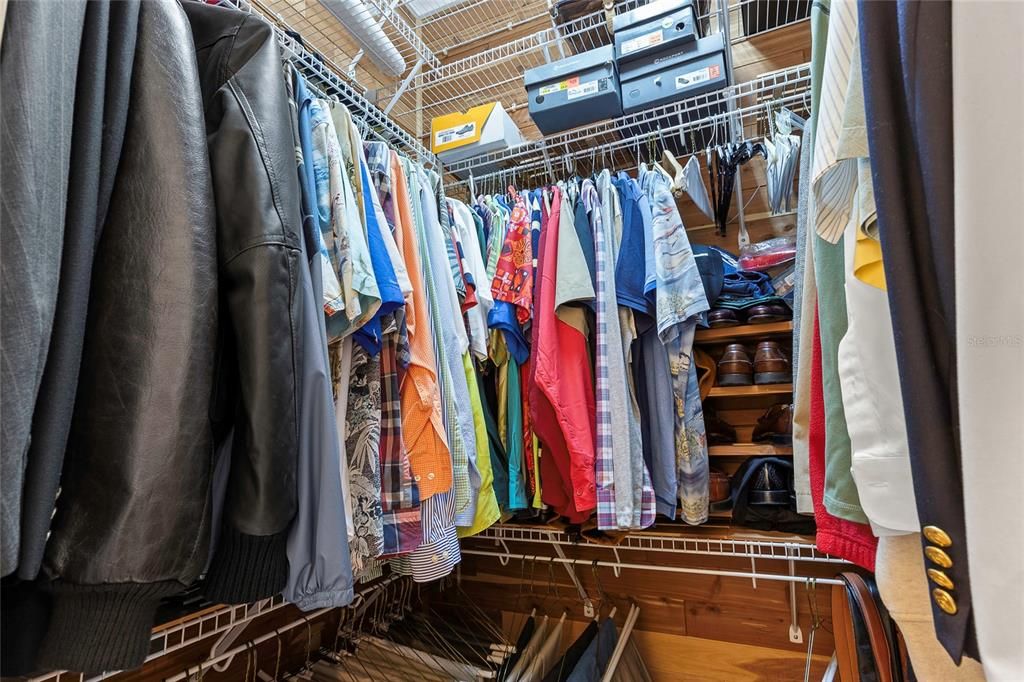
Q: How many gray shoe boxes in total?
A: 3